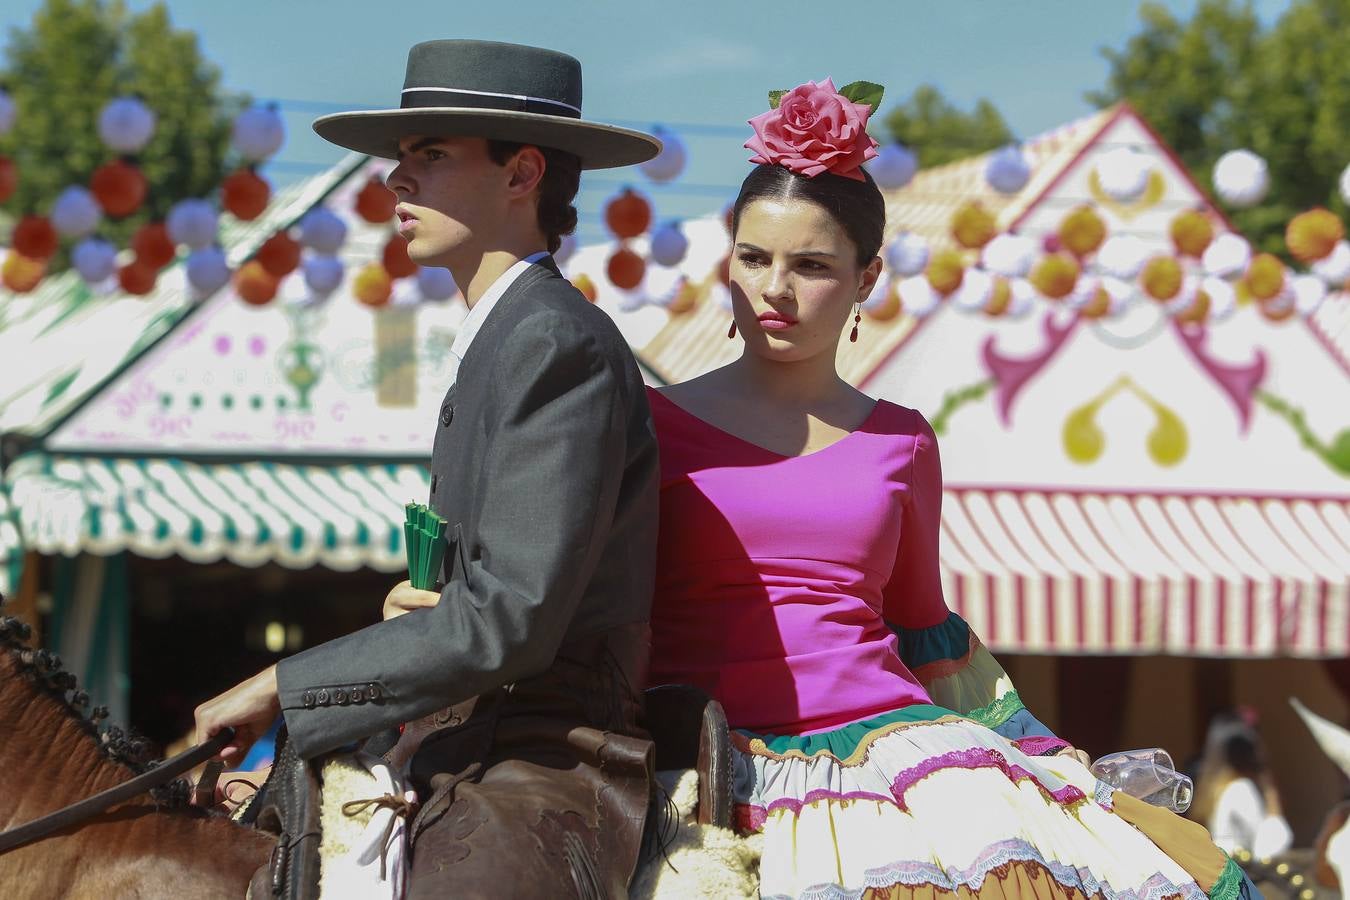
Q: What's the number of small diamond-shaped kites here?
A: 0